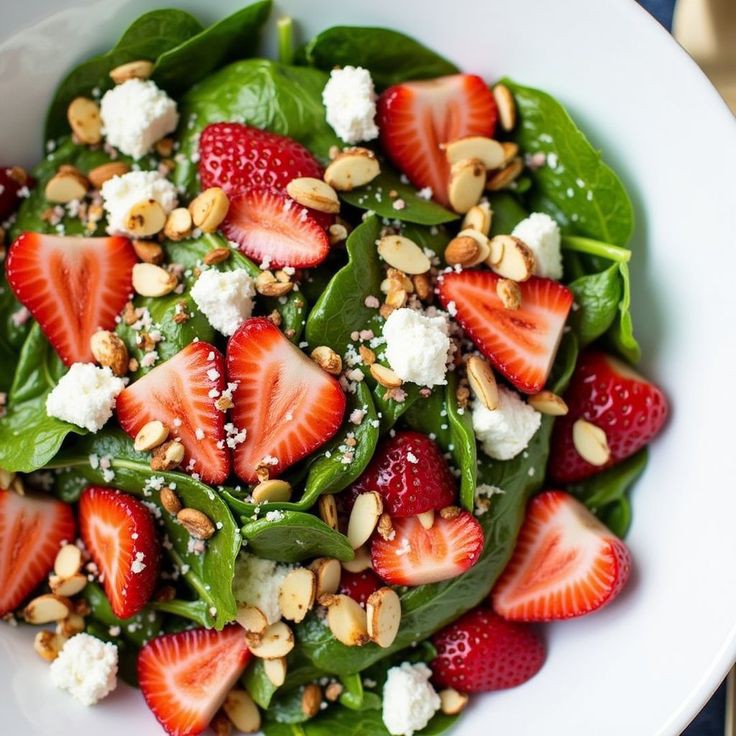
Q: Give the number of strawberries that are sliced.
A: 11